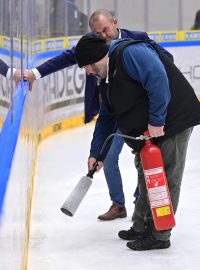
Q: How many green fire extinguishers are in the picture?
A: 0